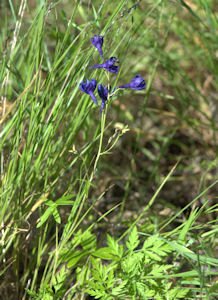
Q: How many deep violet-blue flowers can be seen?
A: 5